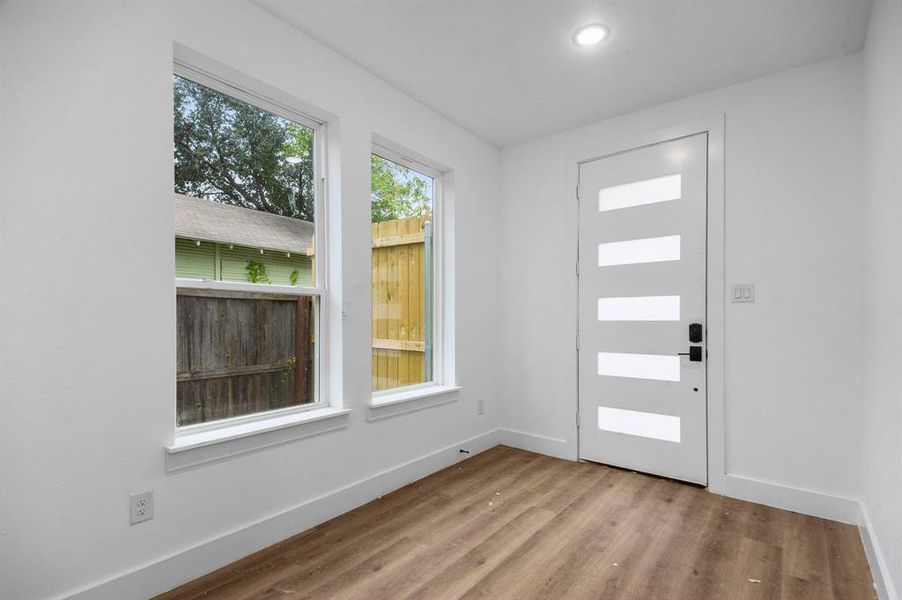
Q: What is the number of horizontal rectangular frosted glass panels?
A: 5